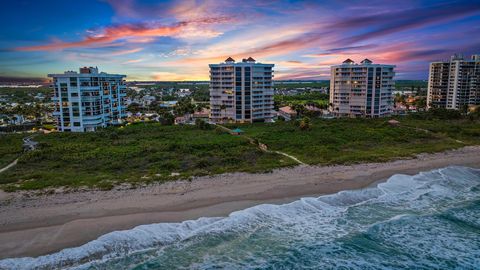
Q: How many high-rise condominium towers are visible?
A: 4